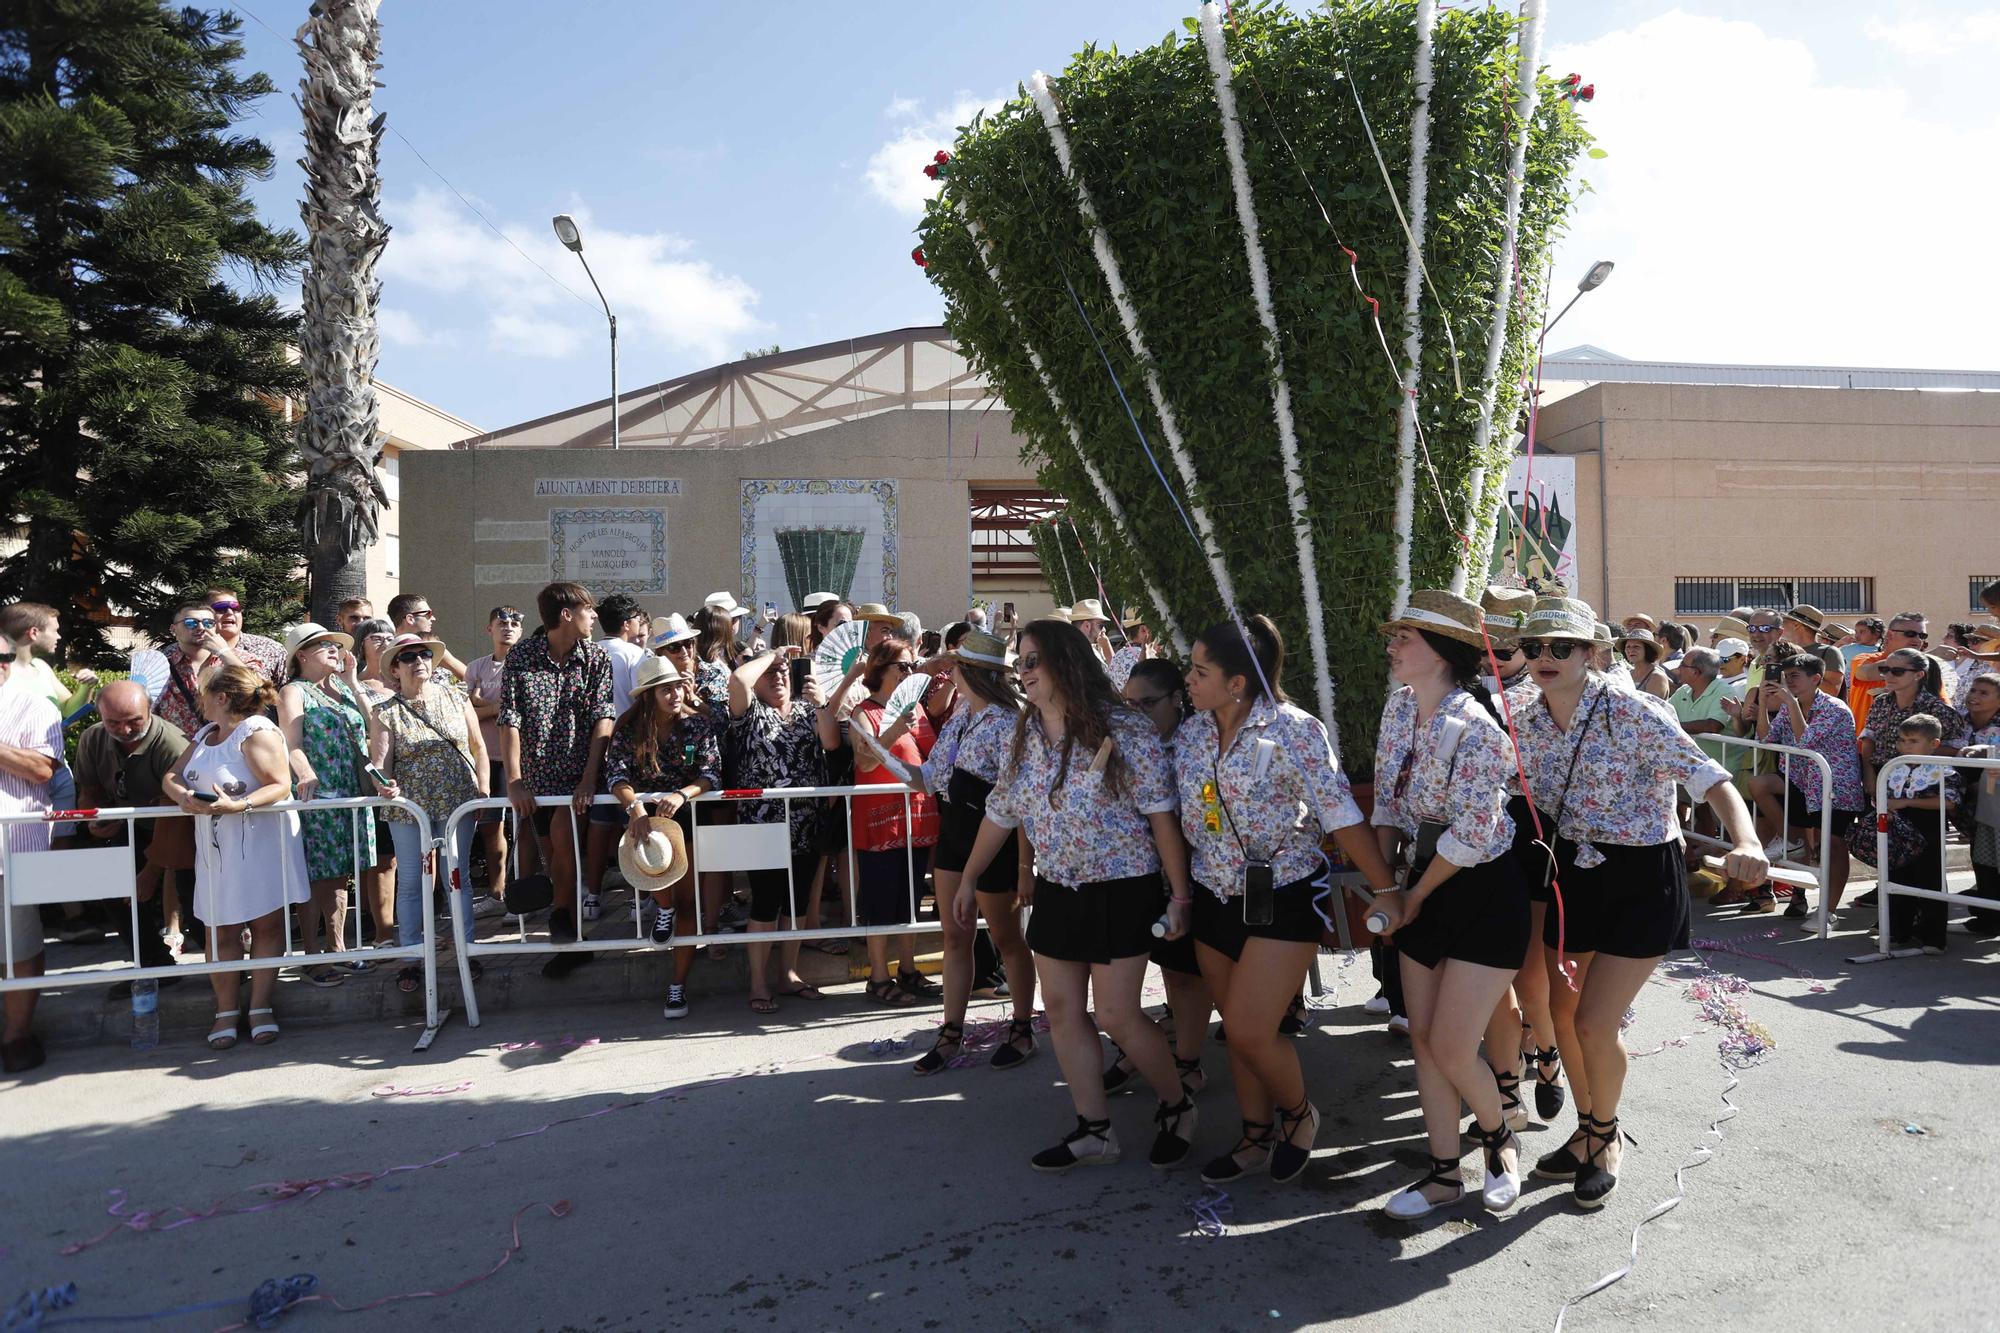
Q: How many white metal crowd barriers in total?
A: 4